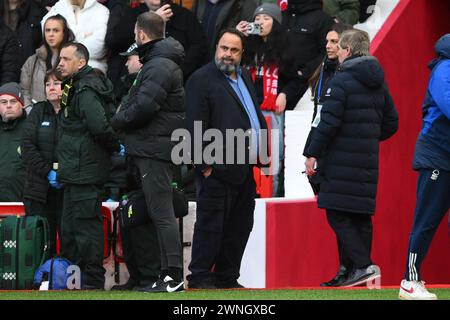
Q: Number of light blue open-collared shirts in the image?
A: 1